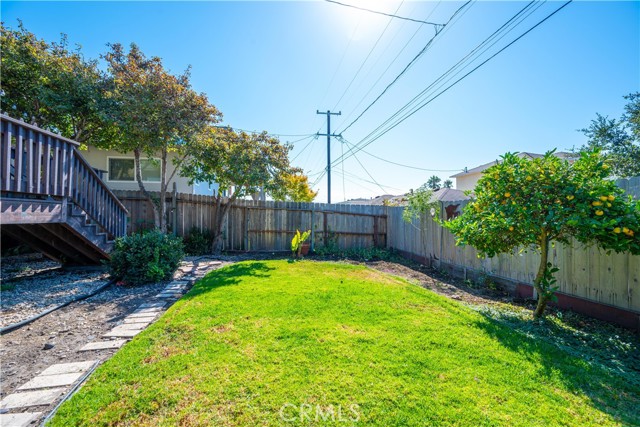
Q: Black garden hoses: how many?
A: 1